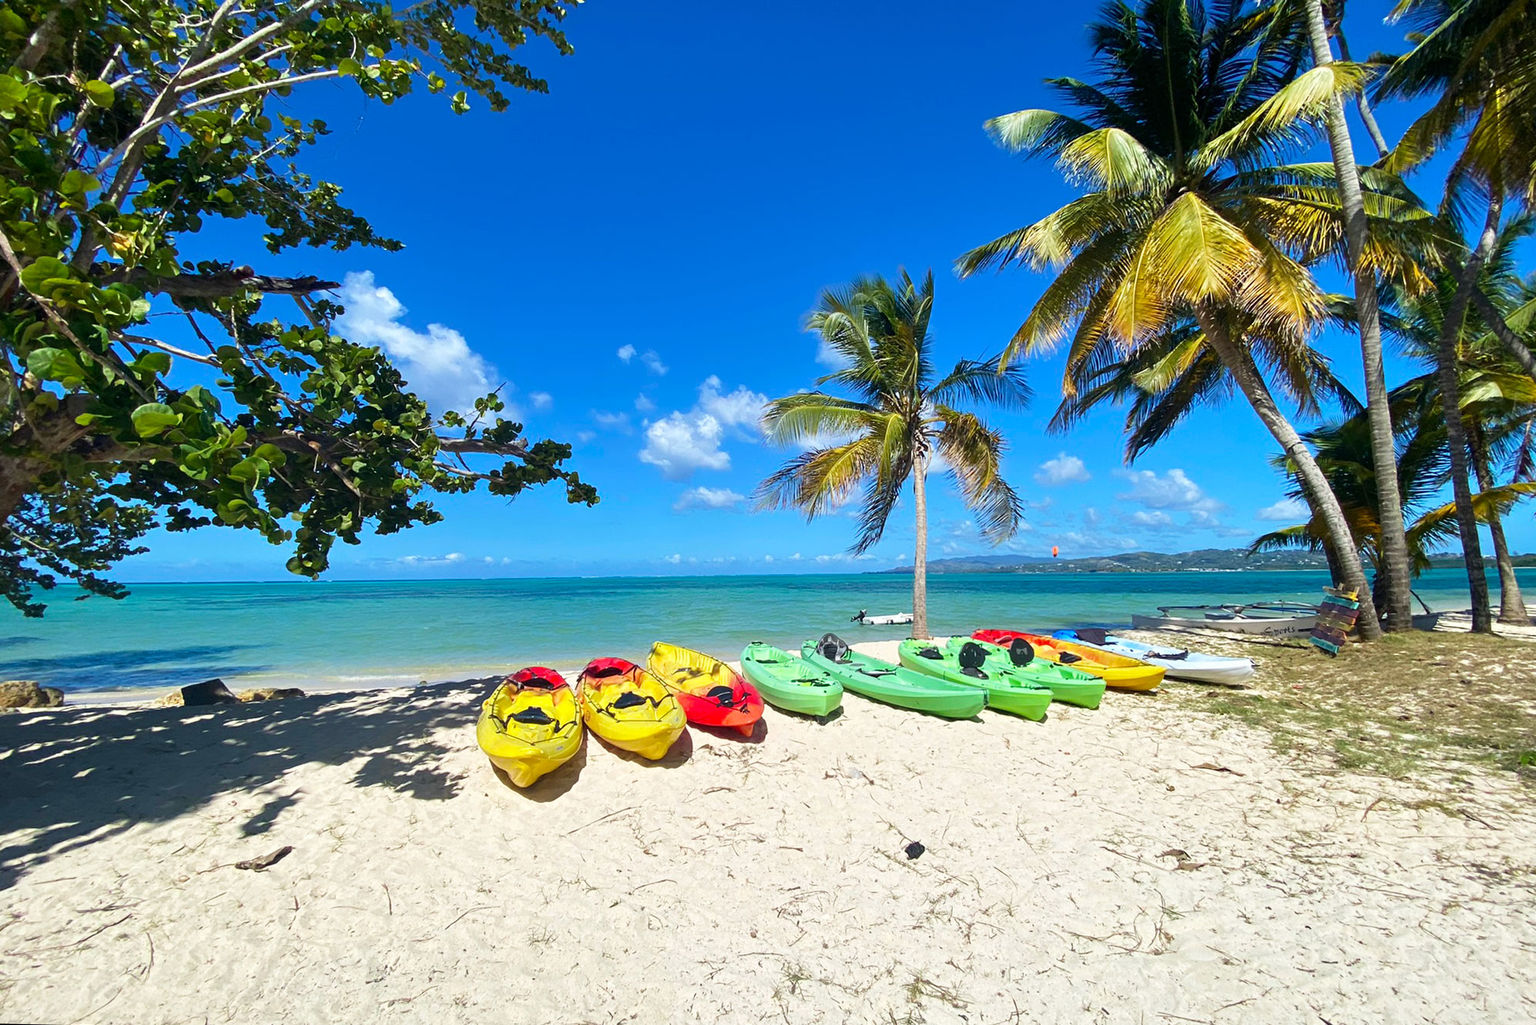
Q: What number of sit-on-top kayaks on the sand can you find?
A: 9